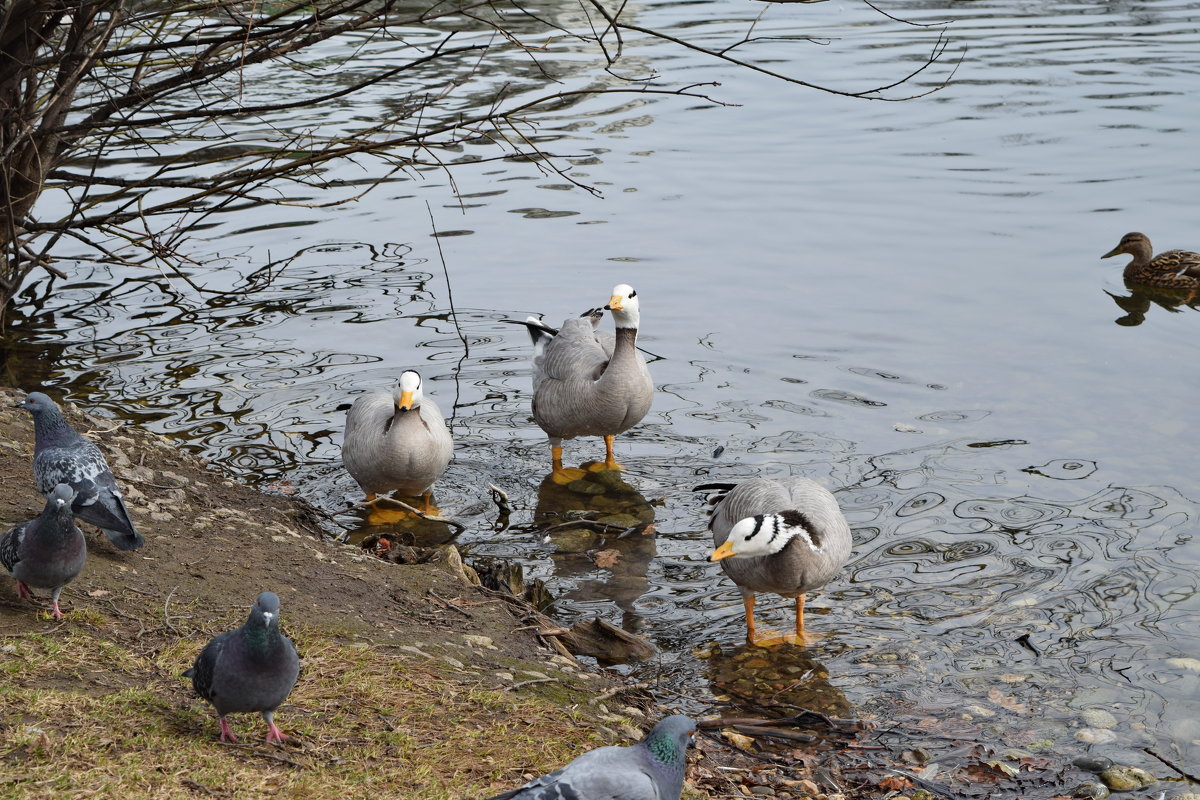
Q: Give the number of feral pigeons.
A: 4